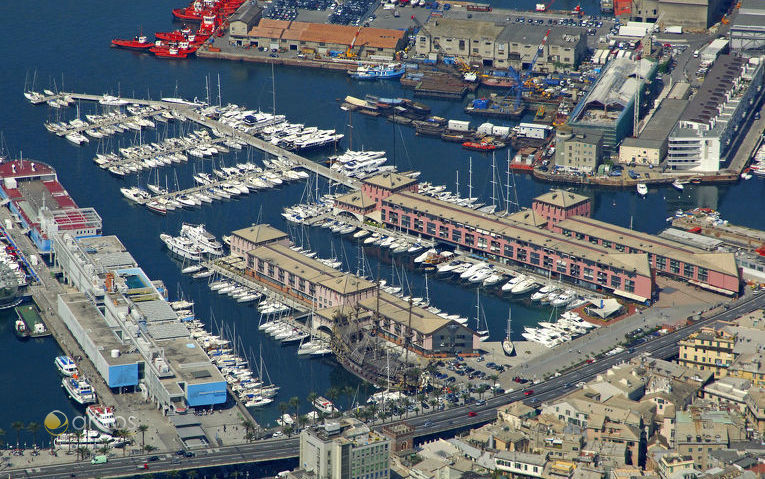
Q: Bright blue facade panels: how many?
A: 2